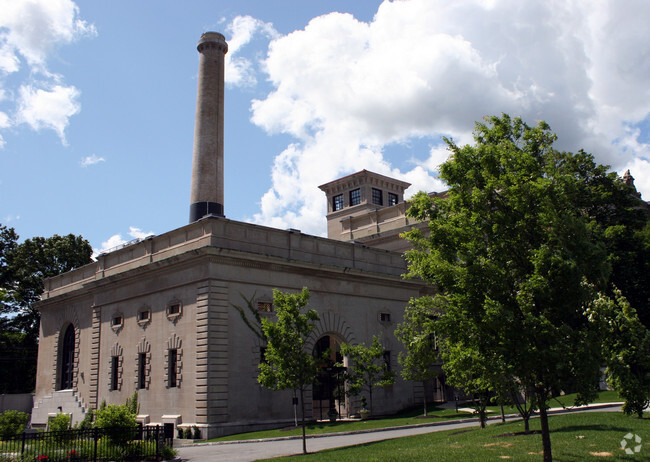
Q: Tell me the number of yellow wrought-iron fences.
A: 0